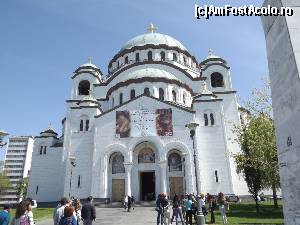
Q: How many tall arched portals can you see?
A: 3